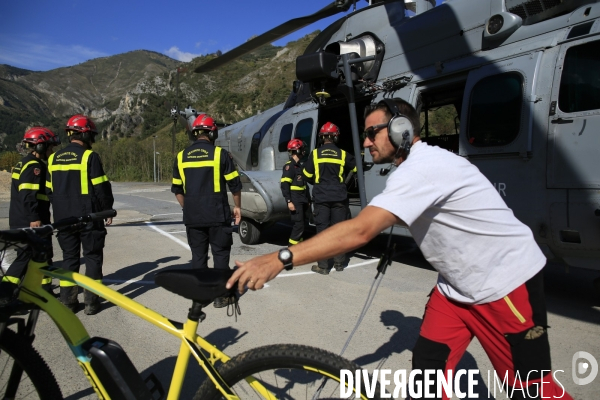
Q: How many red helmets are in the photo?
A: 5